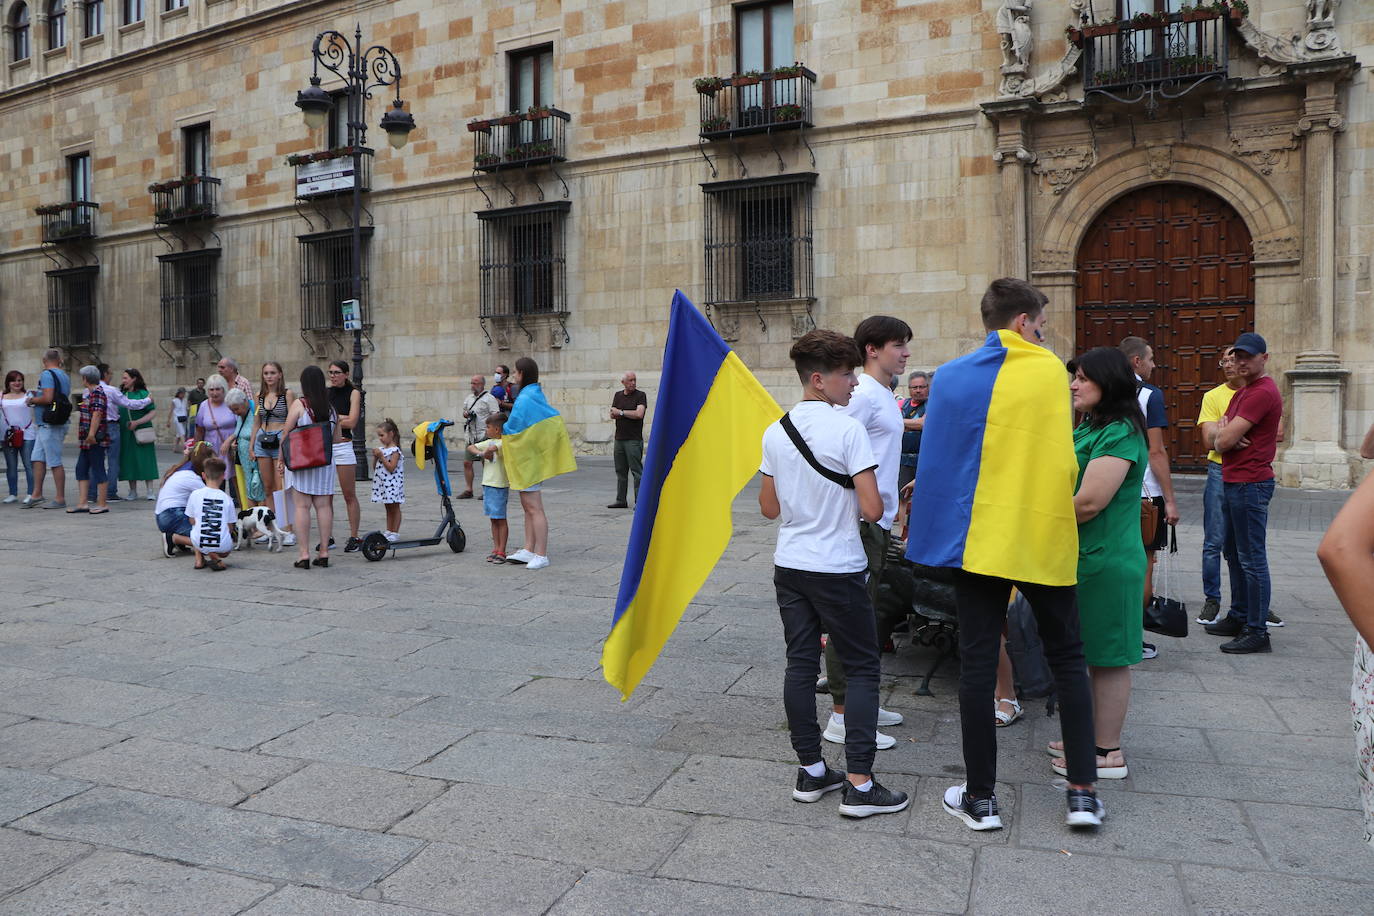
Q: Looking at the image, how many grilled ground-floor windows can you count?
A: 5